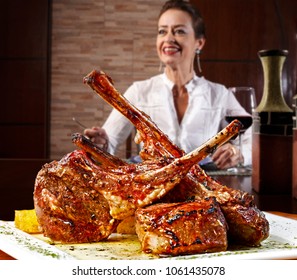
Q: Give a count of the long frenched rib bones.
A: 3